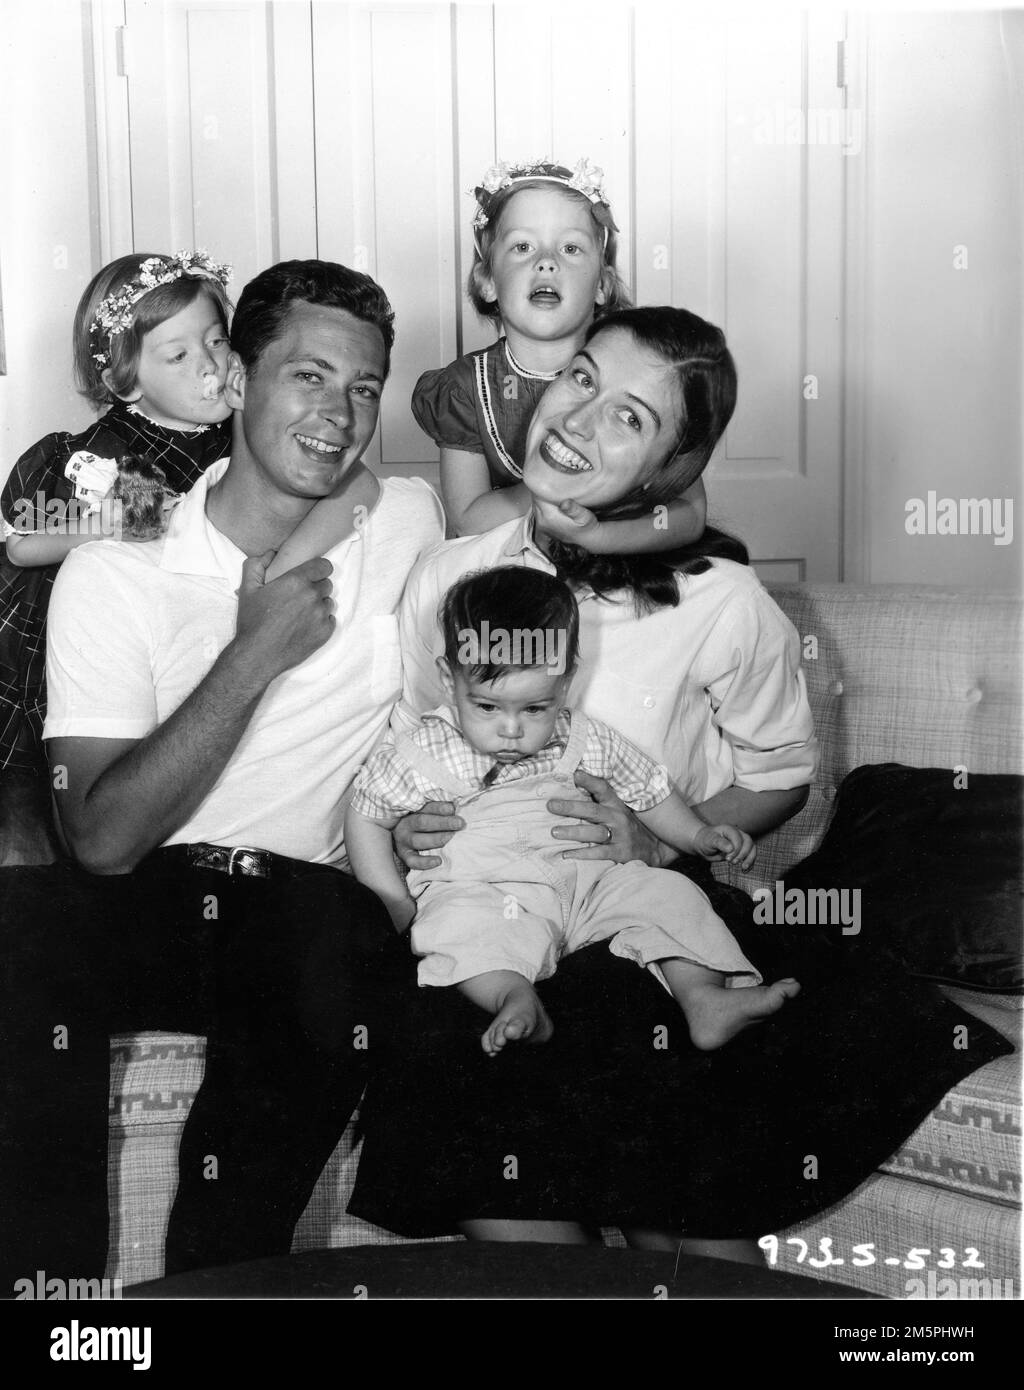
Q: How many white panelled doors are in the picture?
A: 4